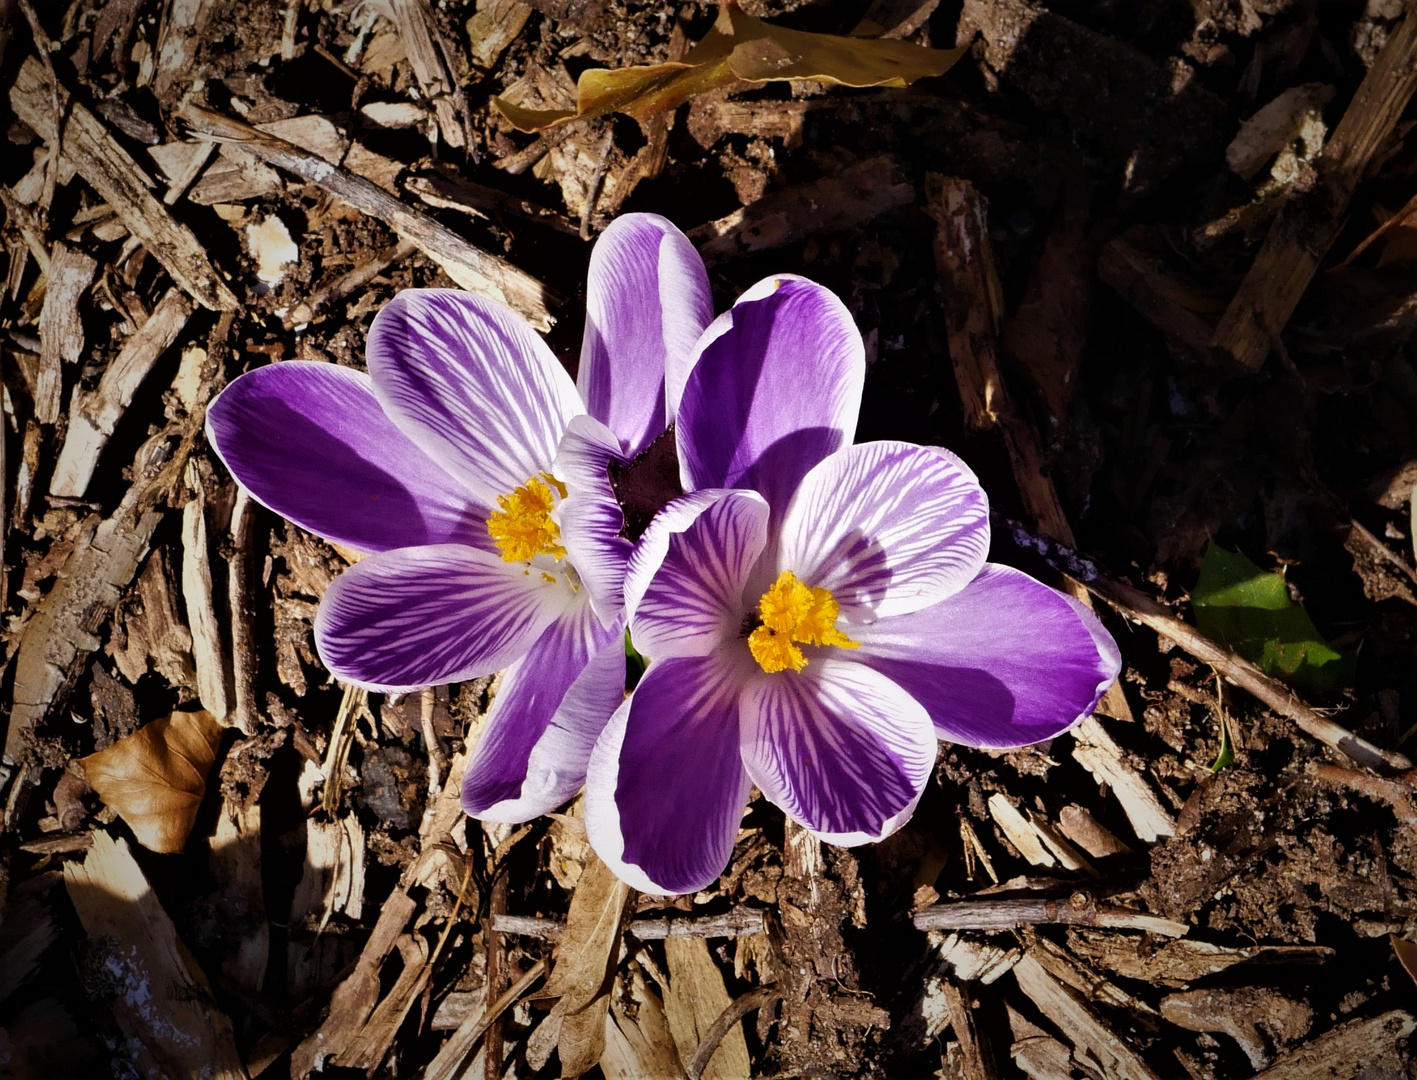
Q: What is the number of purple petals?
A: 12